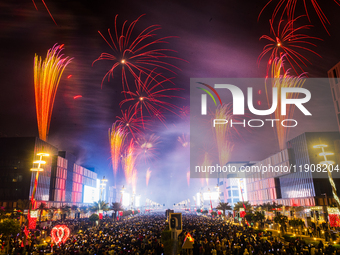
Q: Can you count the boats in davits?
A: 0